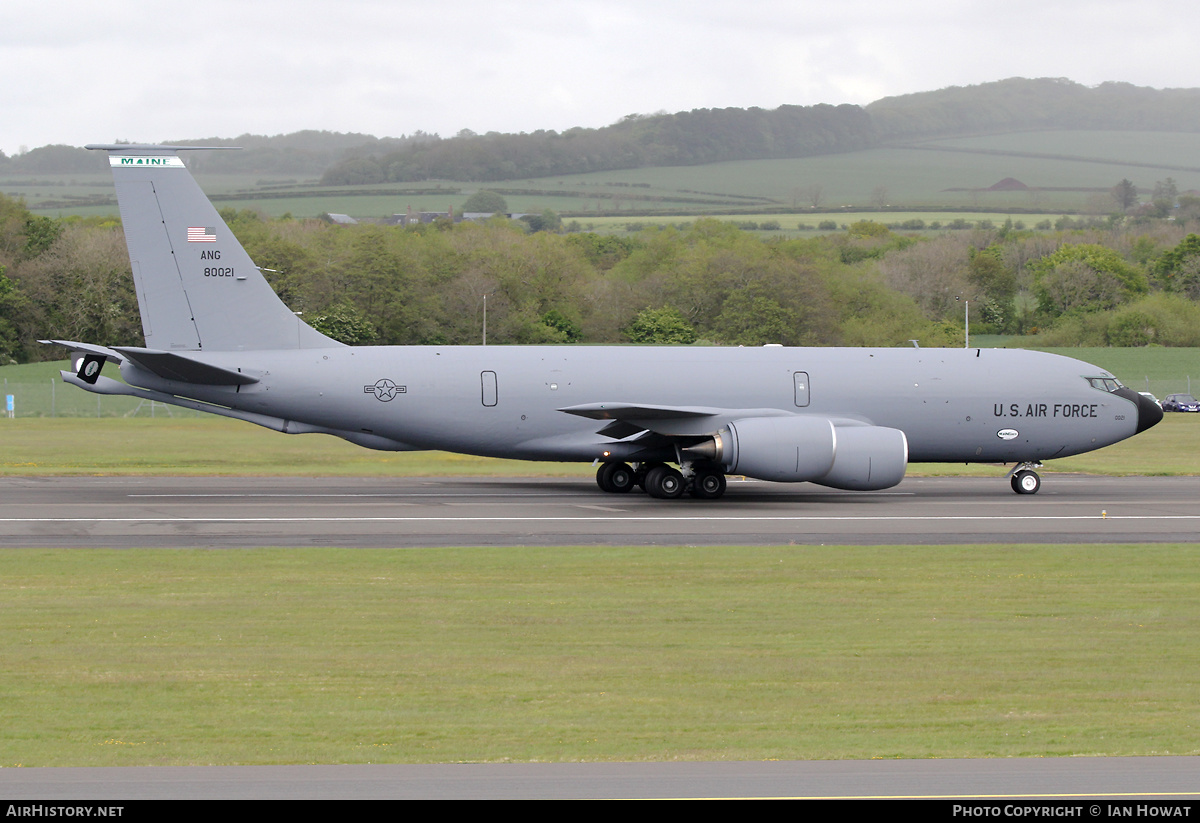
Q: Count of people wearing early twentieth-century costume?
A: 0